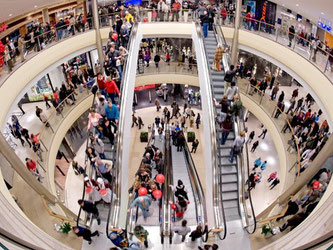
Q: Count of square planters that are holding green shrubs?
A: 2